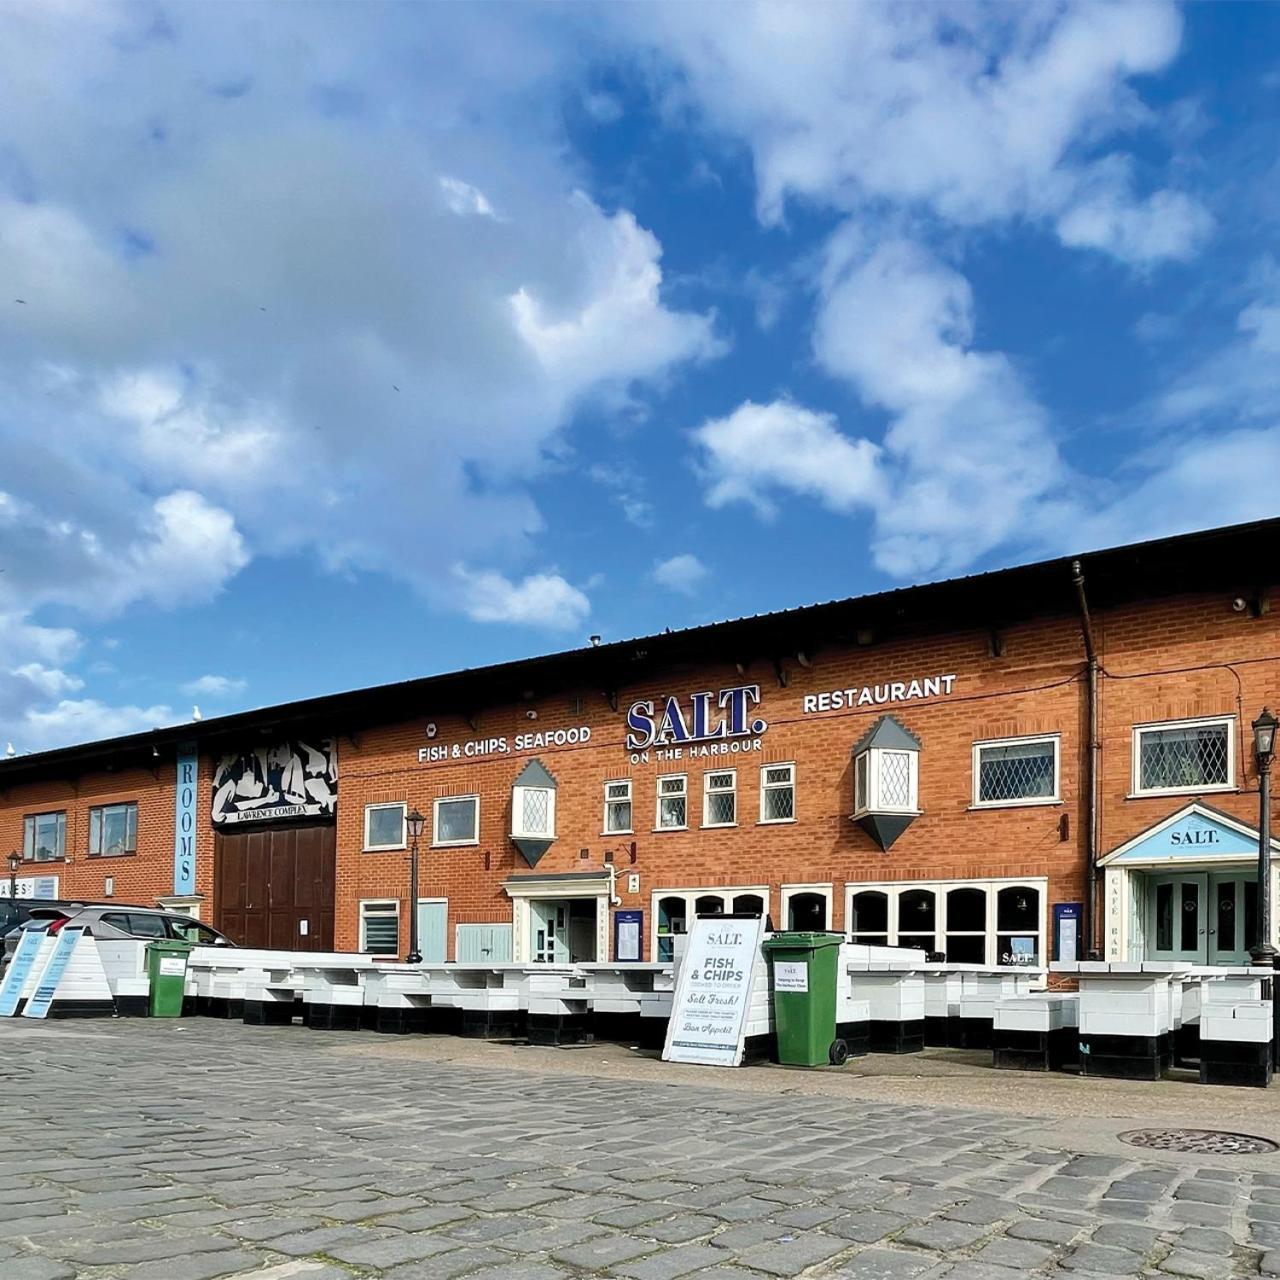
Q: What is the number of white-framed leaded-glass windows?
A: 8